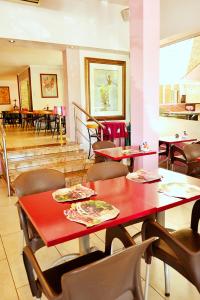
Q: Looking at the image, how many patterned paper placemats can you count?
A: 4